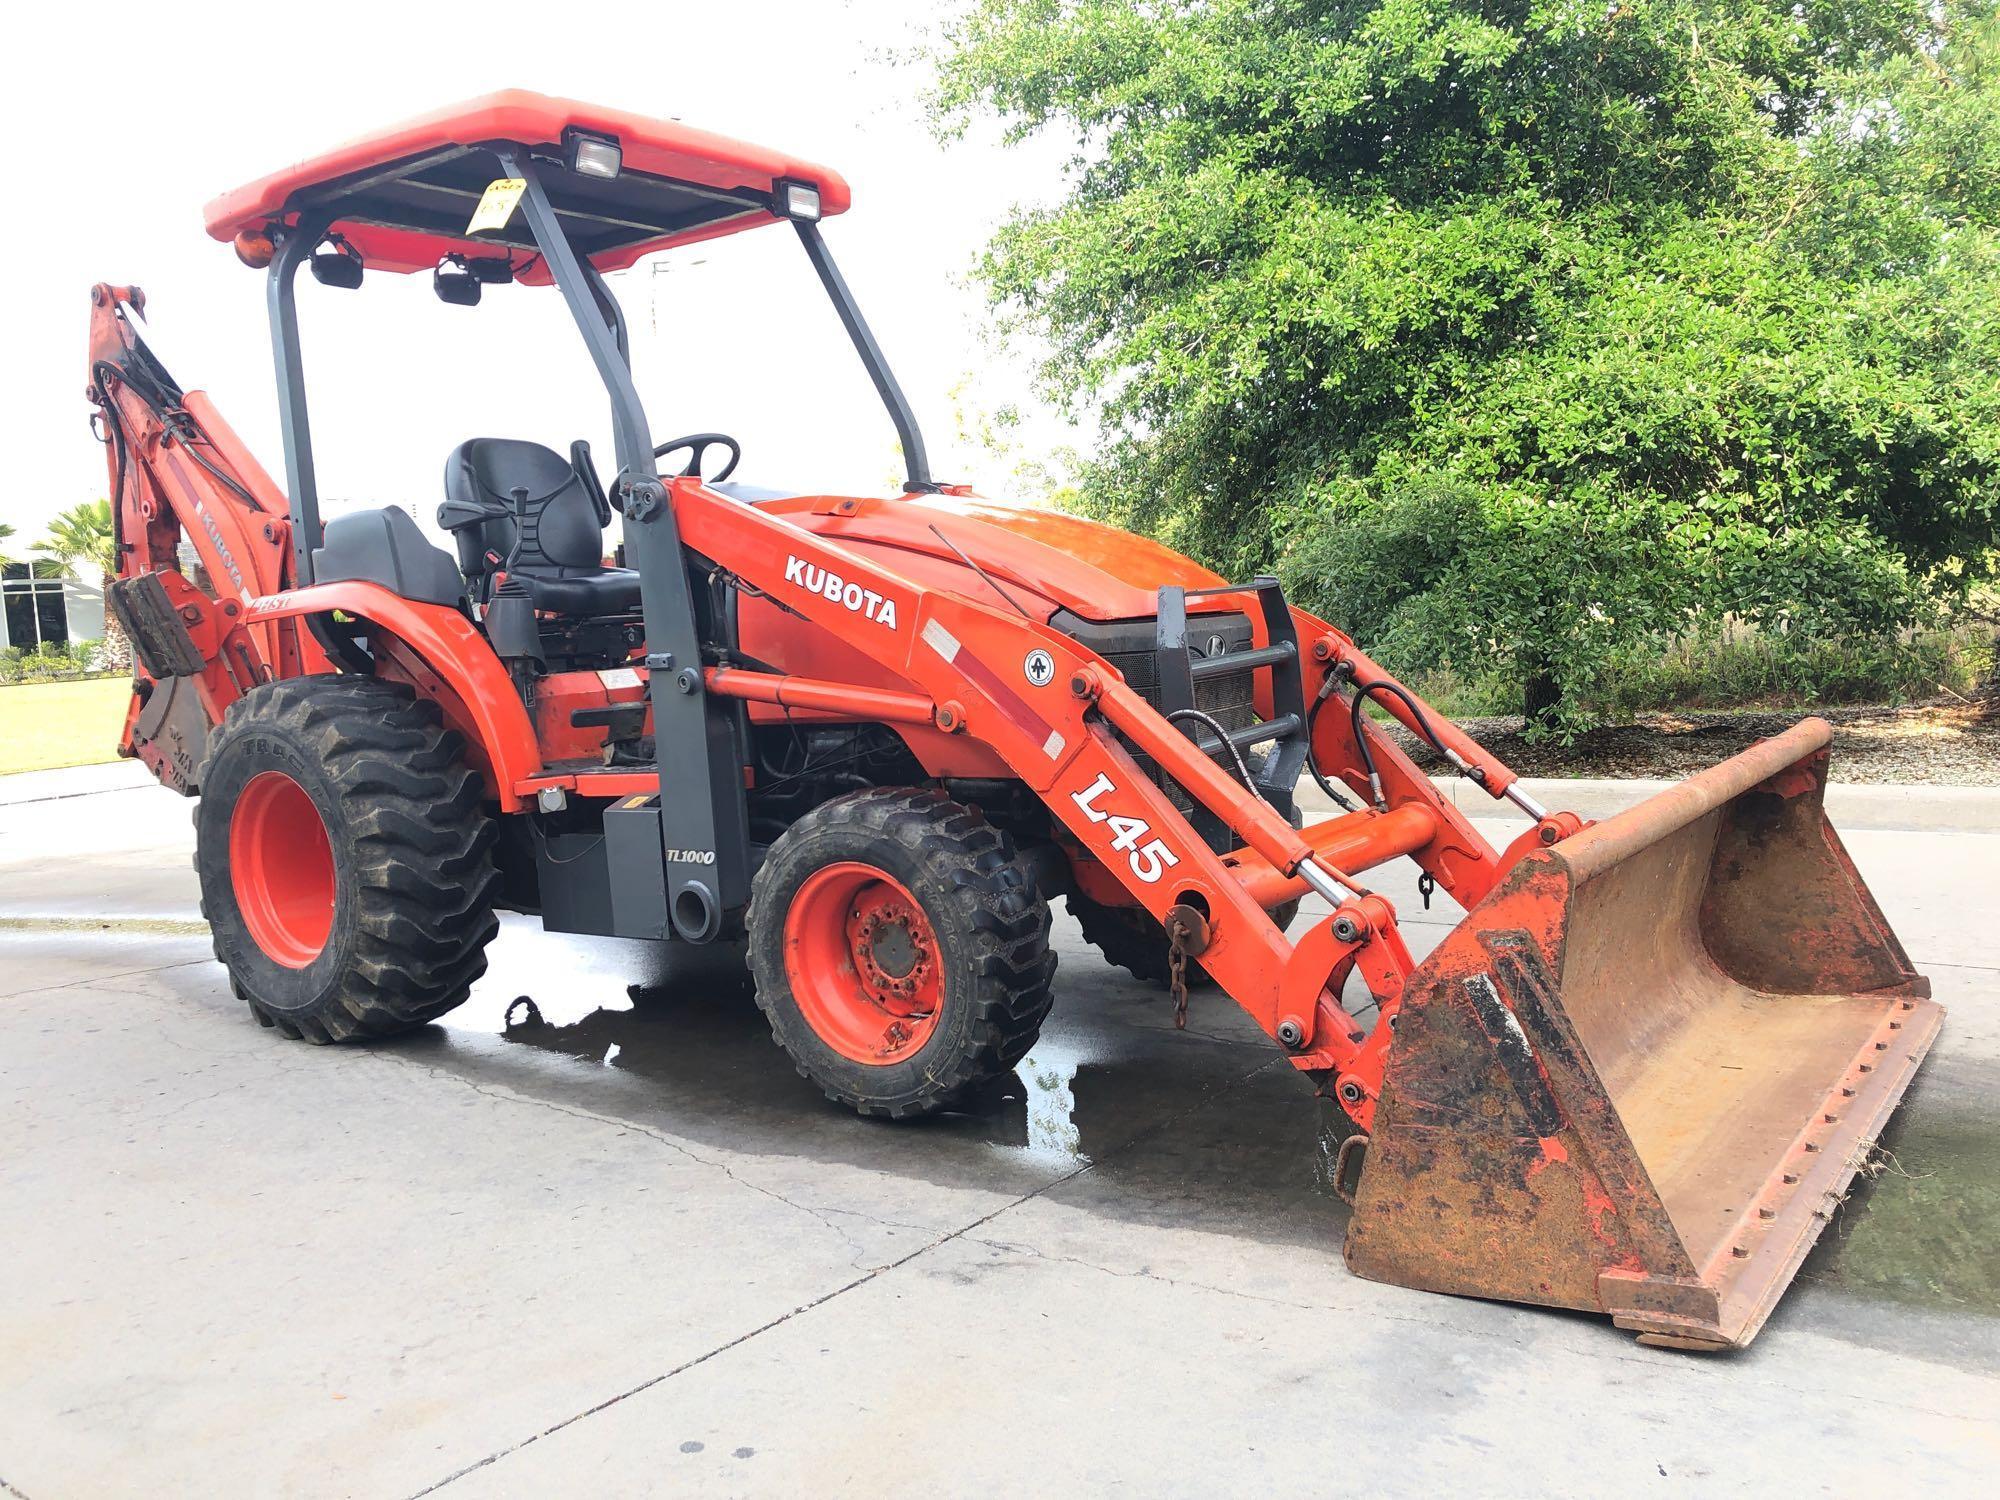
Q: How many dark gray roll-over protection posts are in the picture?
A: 4